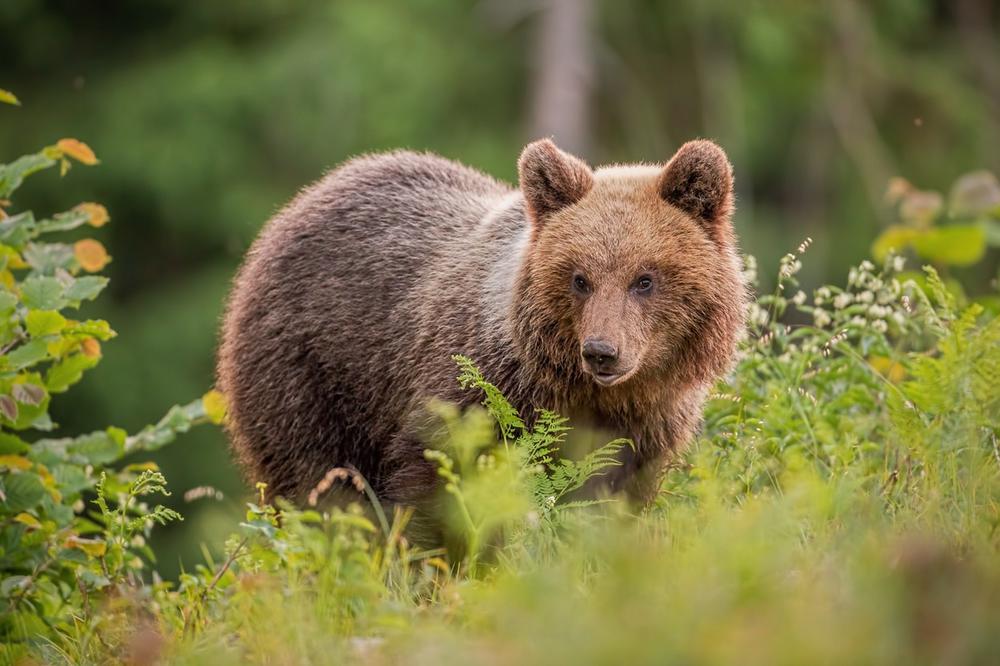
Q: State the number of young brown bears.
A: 1